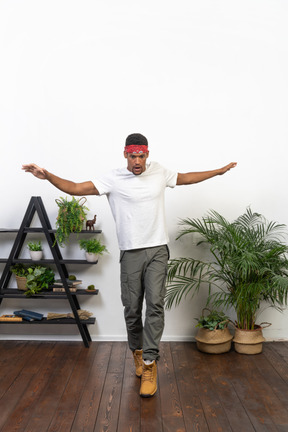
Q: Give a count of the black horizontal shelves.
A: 4